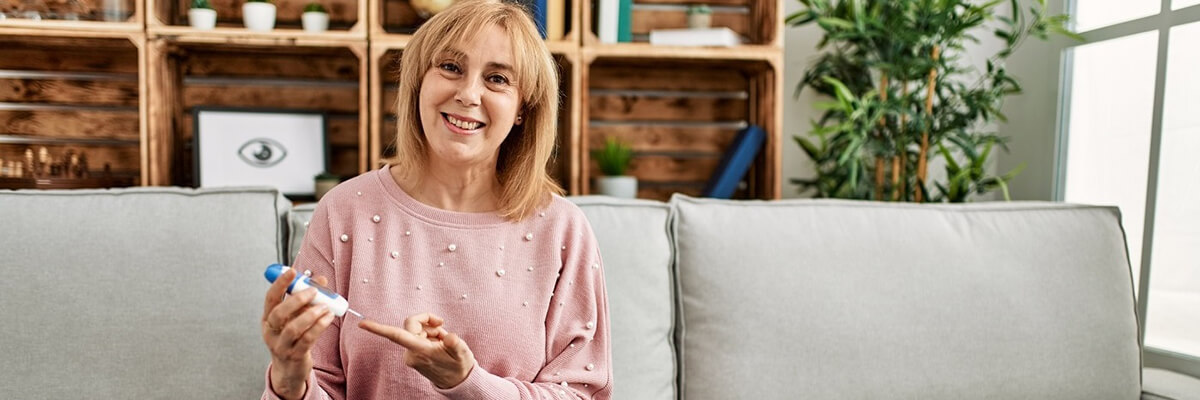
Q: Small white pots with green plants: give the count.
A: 4